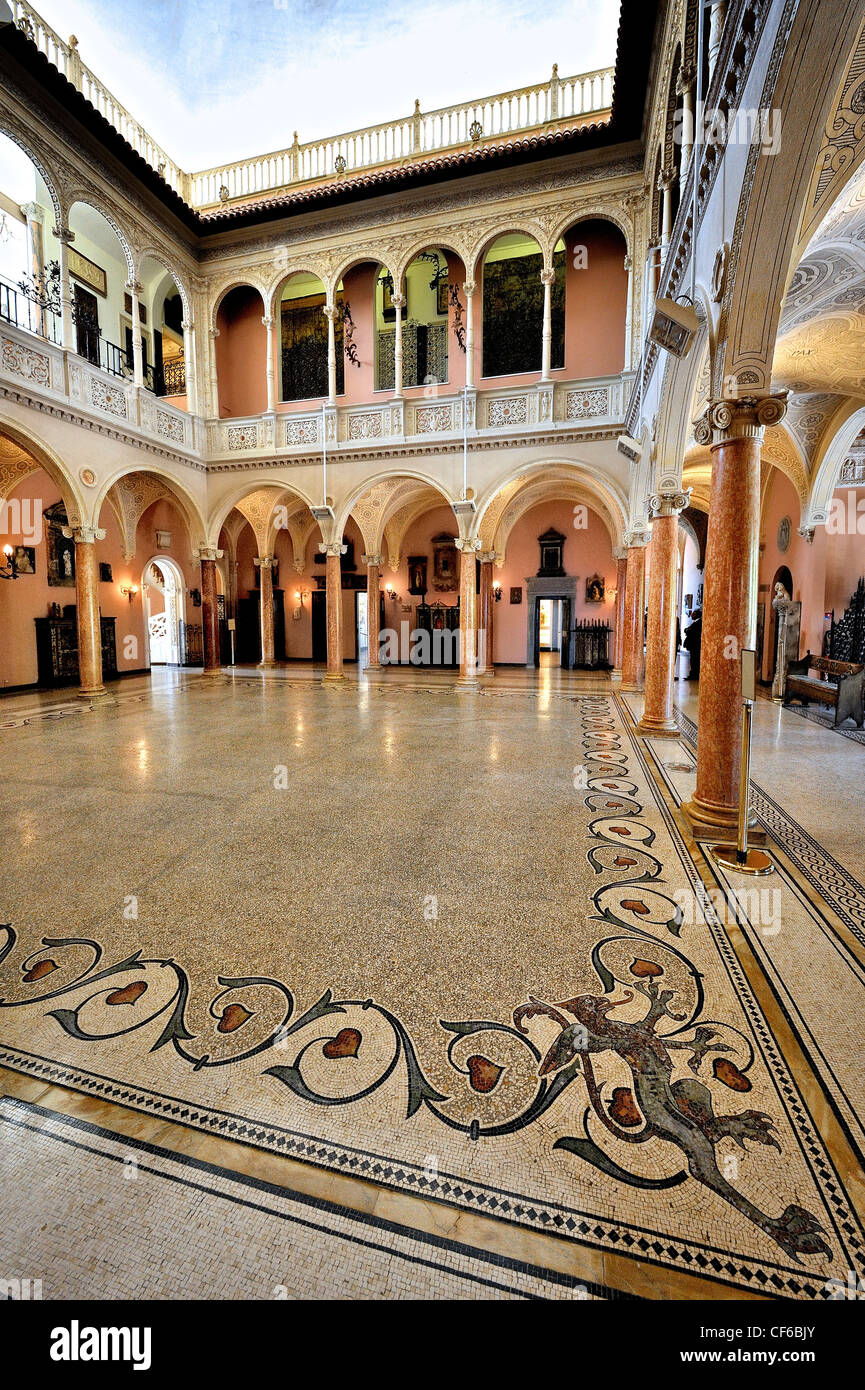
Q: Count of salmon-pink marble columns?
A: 11